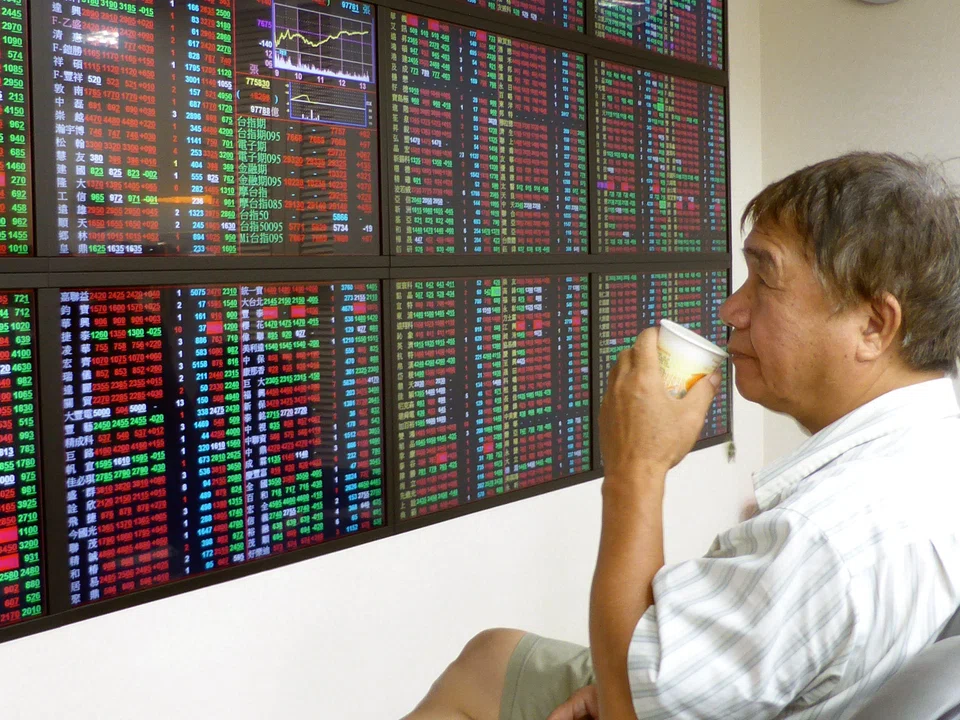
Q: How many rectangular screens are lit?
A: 10